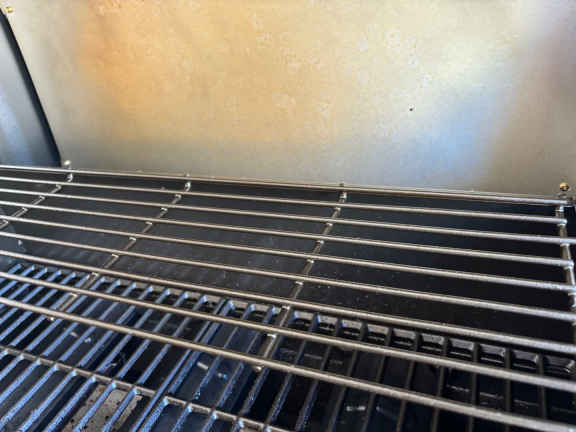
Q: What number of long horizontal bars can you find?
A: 9